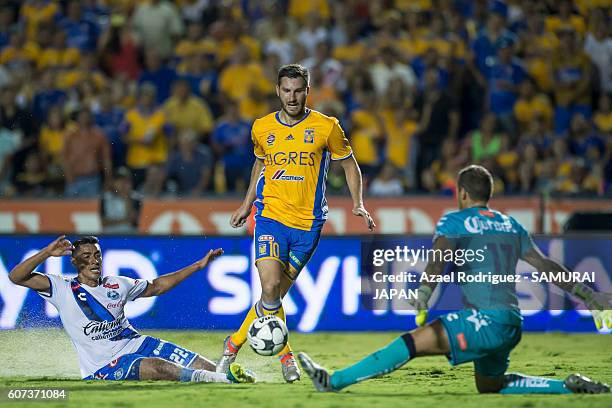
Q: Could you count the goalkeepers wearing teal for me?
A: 1